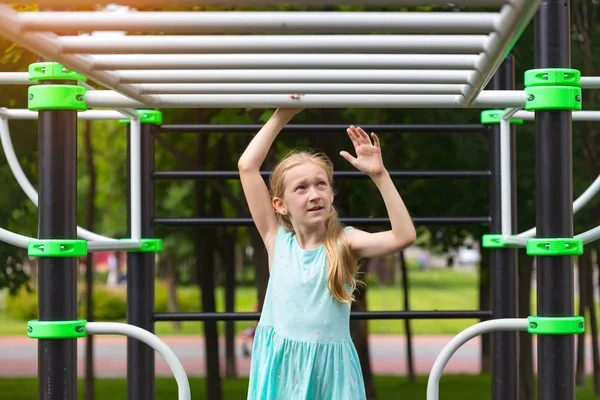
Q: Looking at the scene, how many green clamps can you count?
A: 12